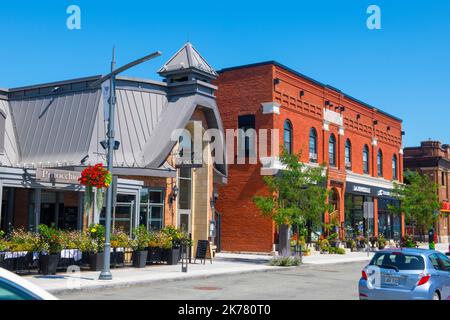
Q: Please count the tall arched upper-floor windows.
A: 7